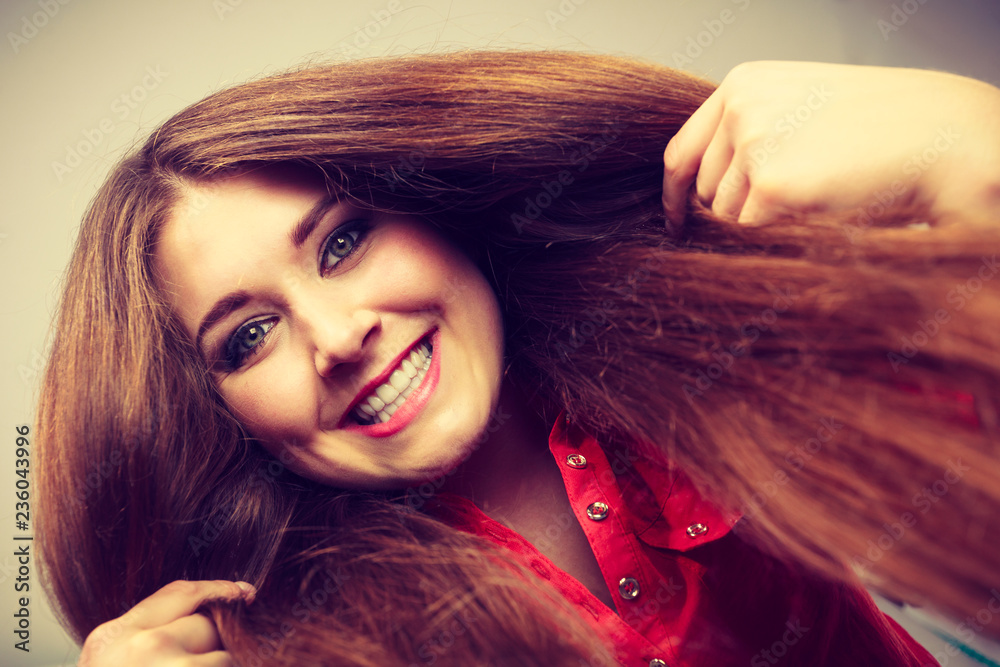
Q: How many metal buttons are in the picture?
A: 5